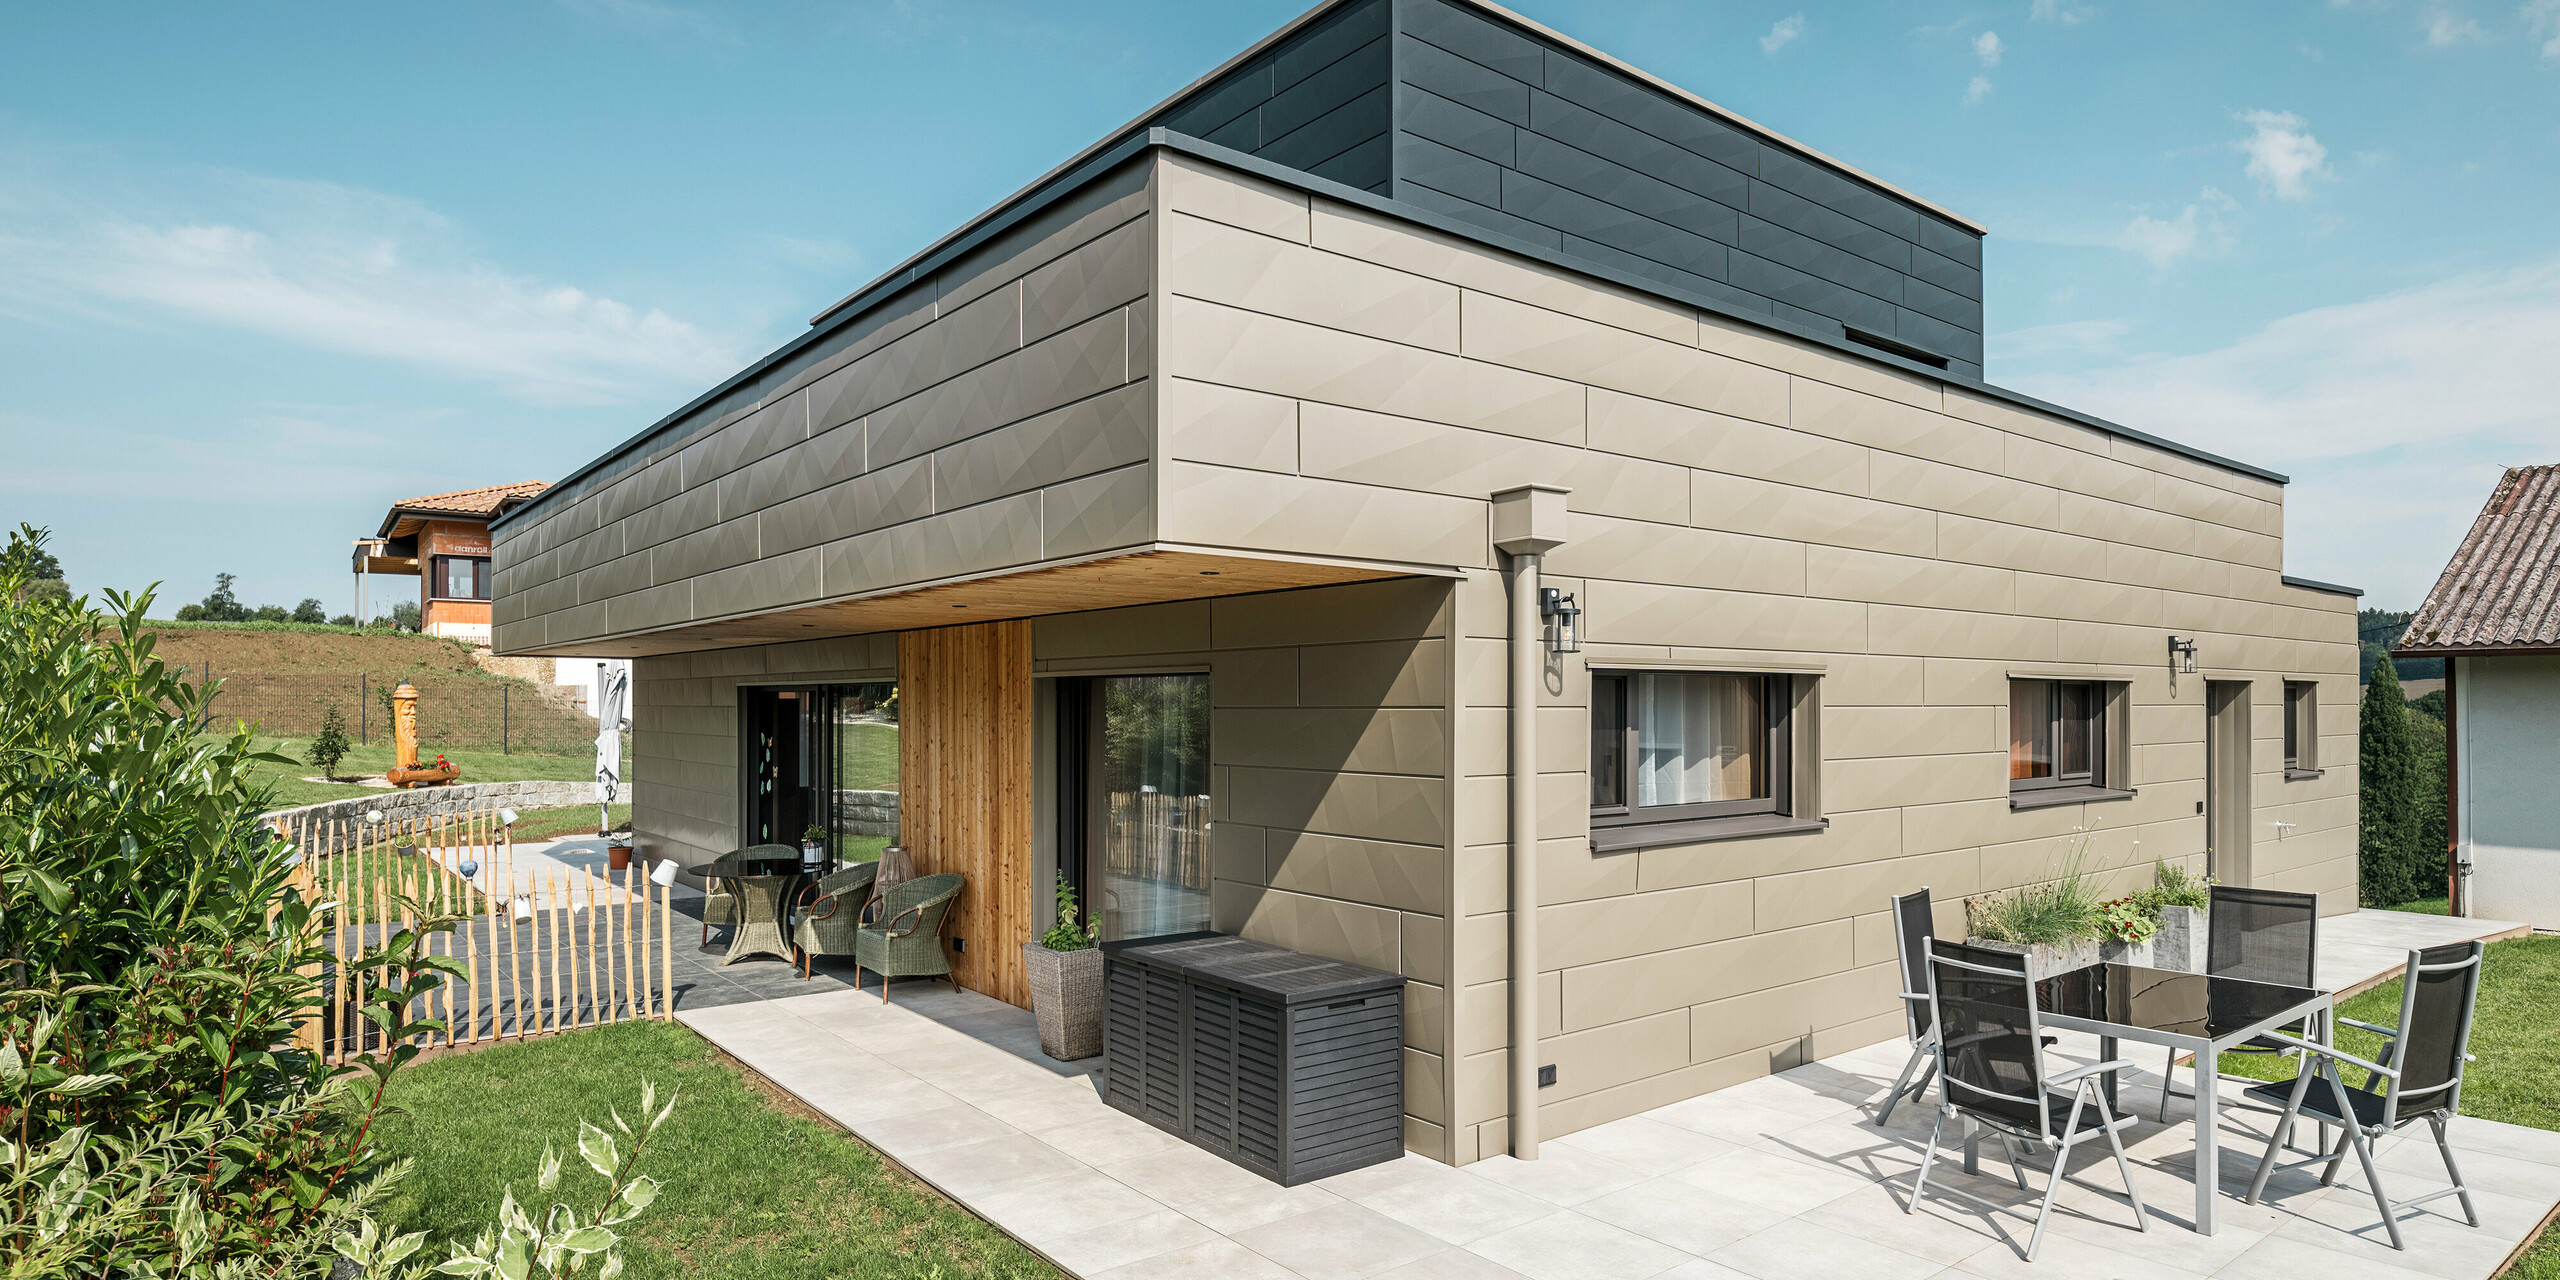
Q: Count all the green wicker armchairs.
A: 3